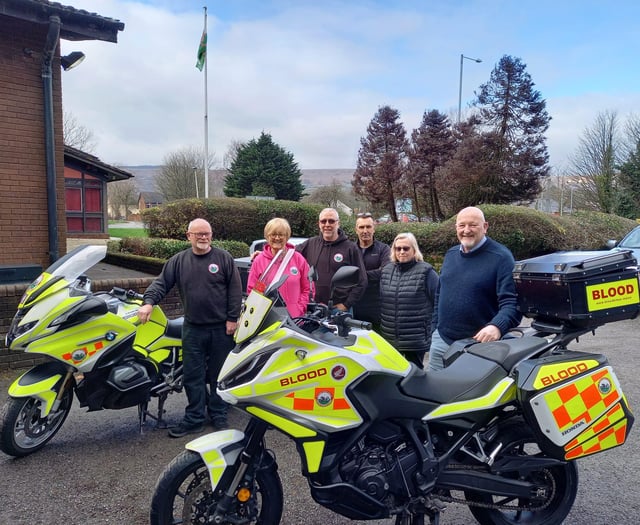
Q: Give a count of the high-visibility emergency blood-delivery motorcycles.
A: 2